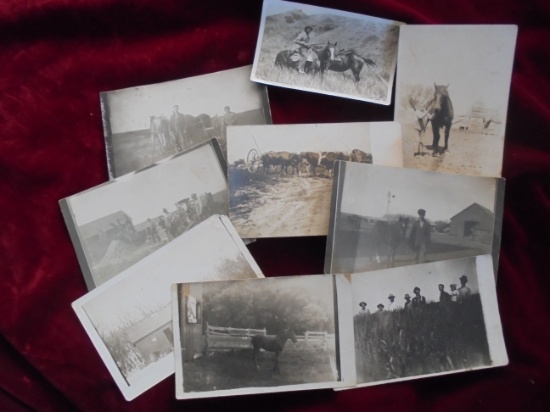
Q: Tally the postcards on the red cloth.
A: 9